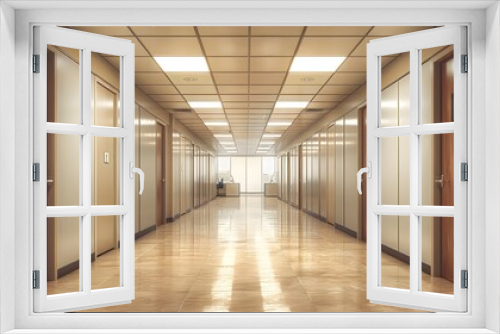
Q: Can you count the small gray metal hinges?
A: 6